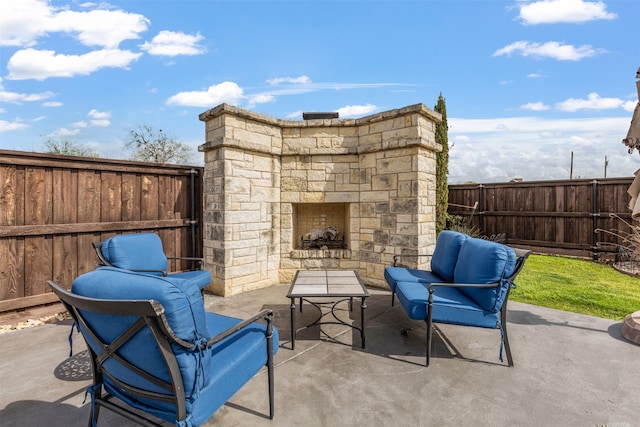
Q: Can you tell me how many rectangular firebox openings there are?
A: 1